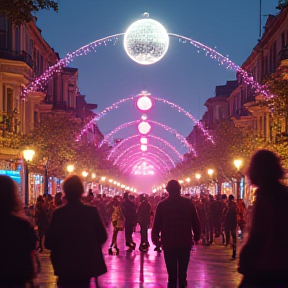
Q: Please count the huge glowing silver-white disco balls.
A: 1